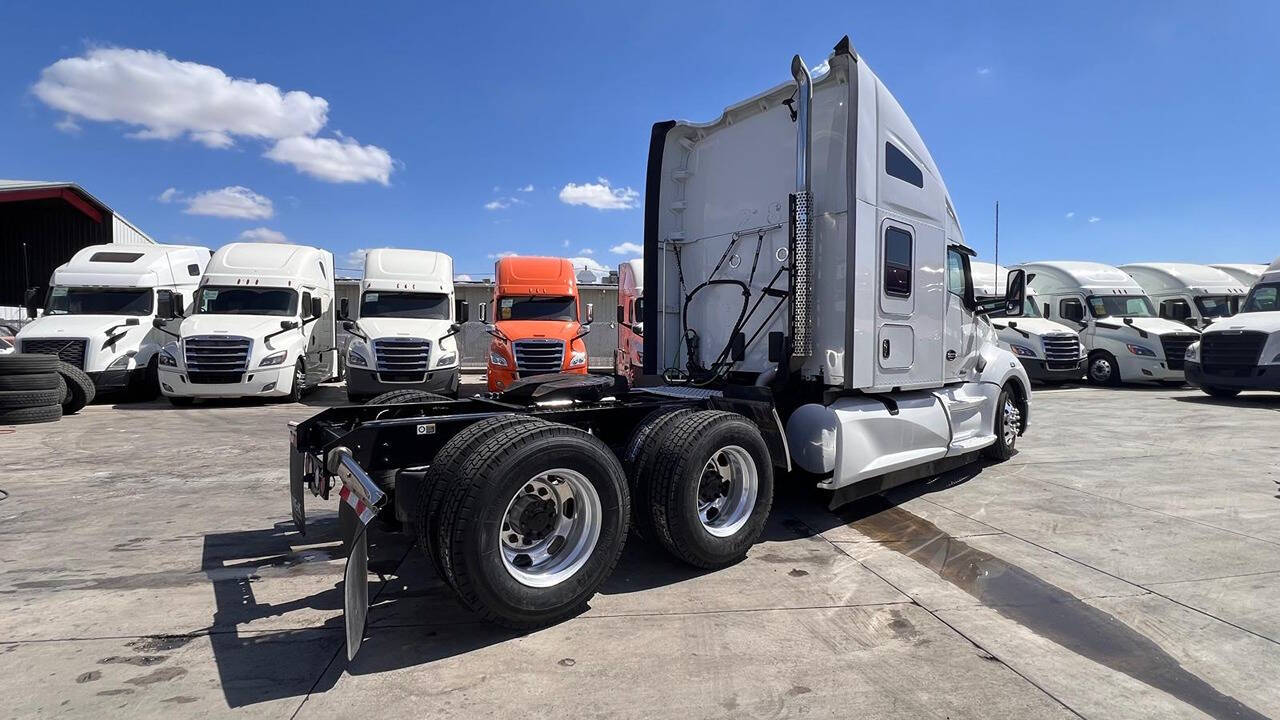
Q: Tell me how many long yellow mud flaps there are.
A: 0